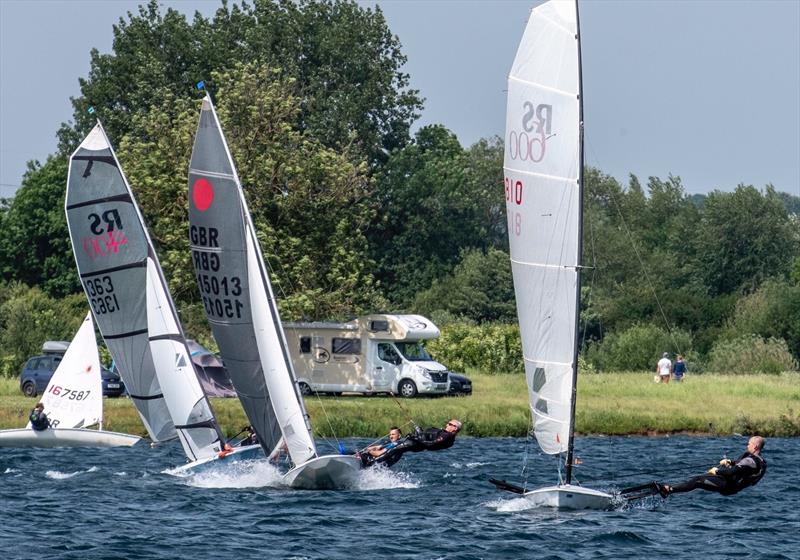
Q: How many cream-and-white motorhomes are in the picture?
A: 1